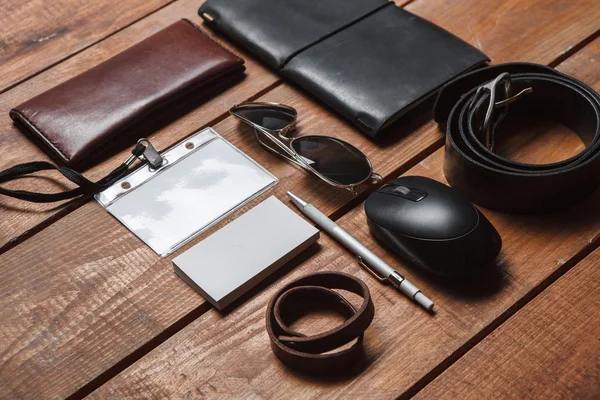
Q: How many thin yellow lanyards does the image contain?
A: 0